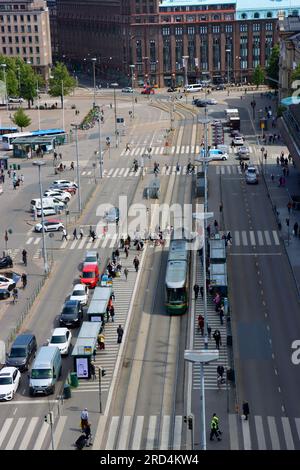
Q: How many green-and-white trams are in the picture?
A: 1